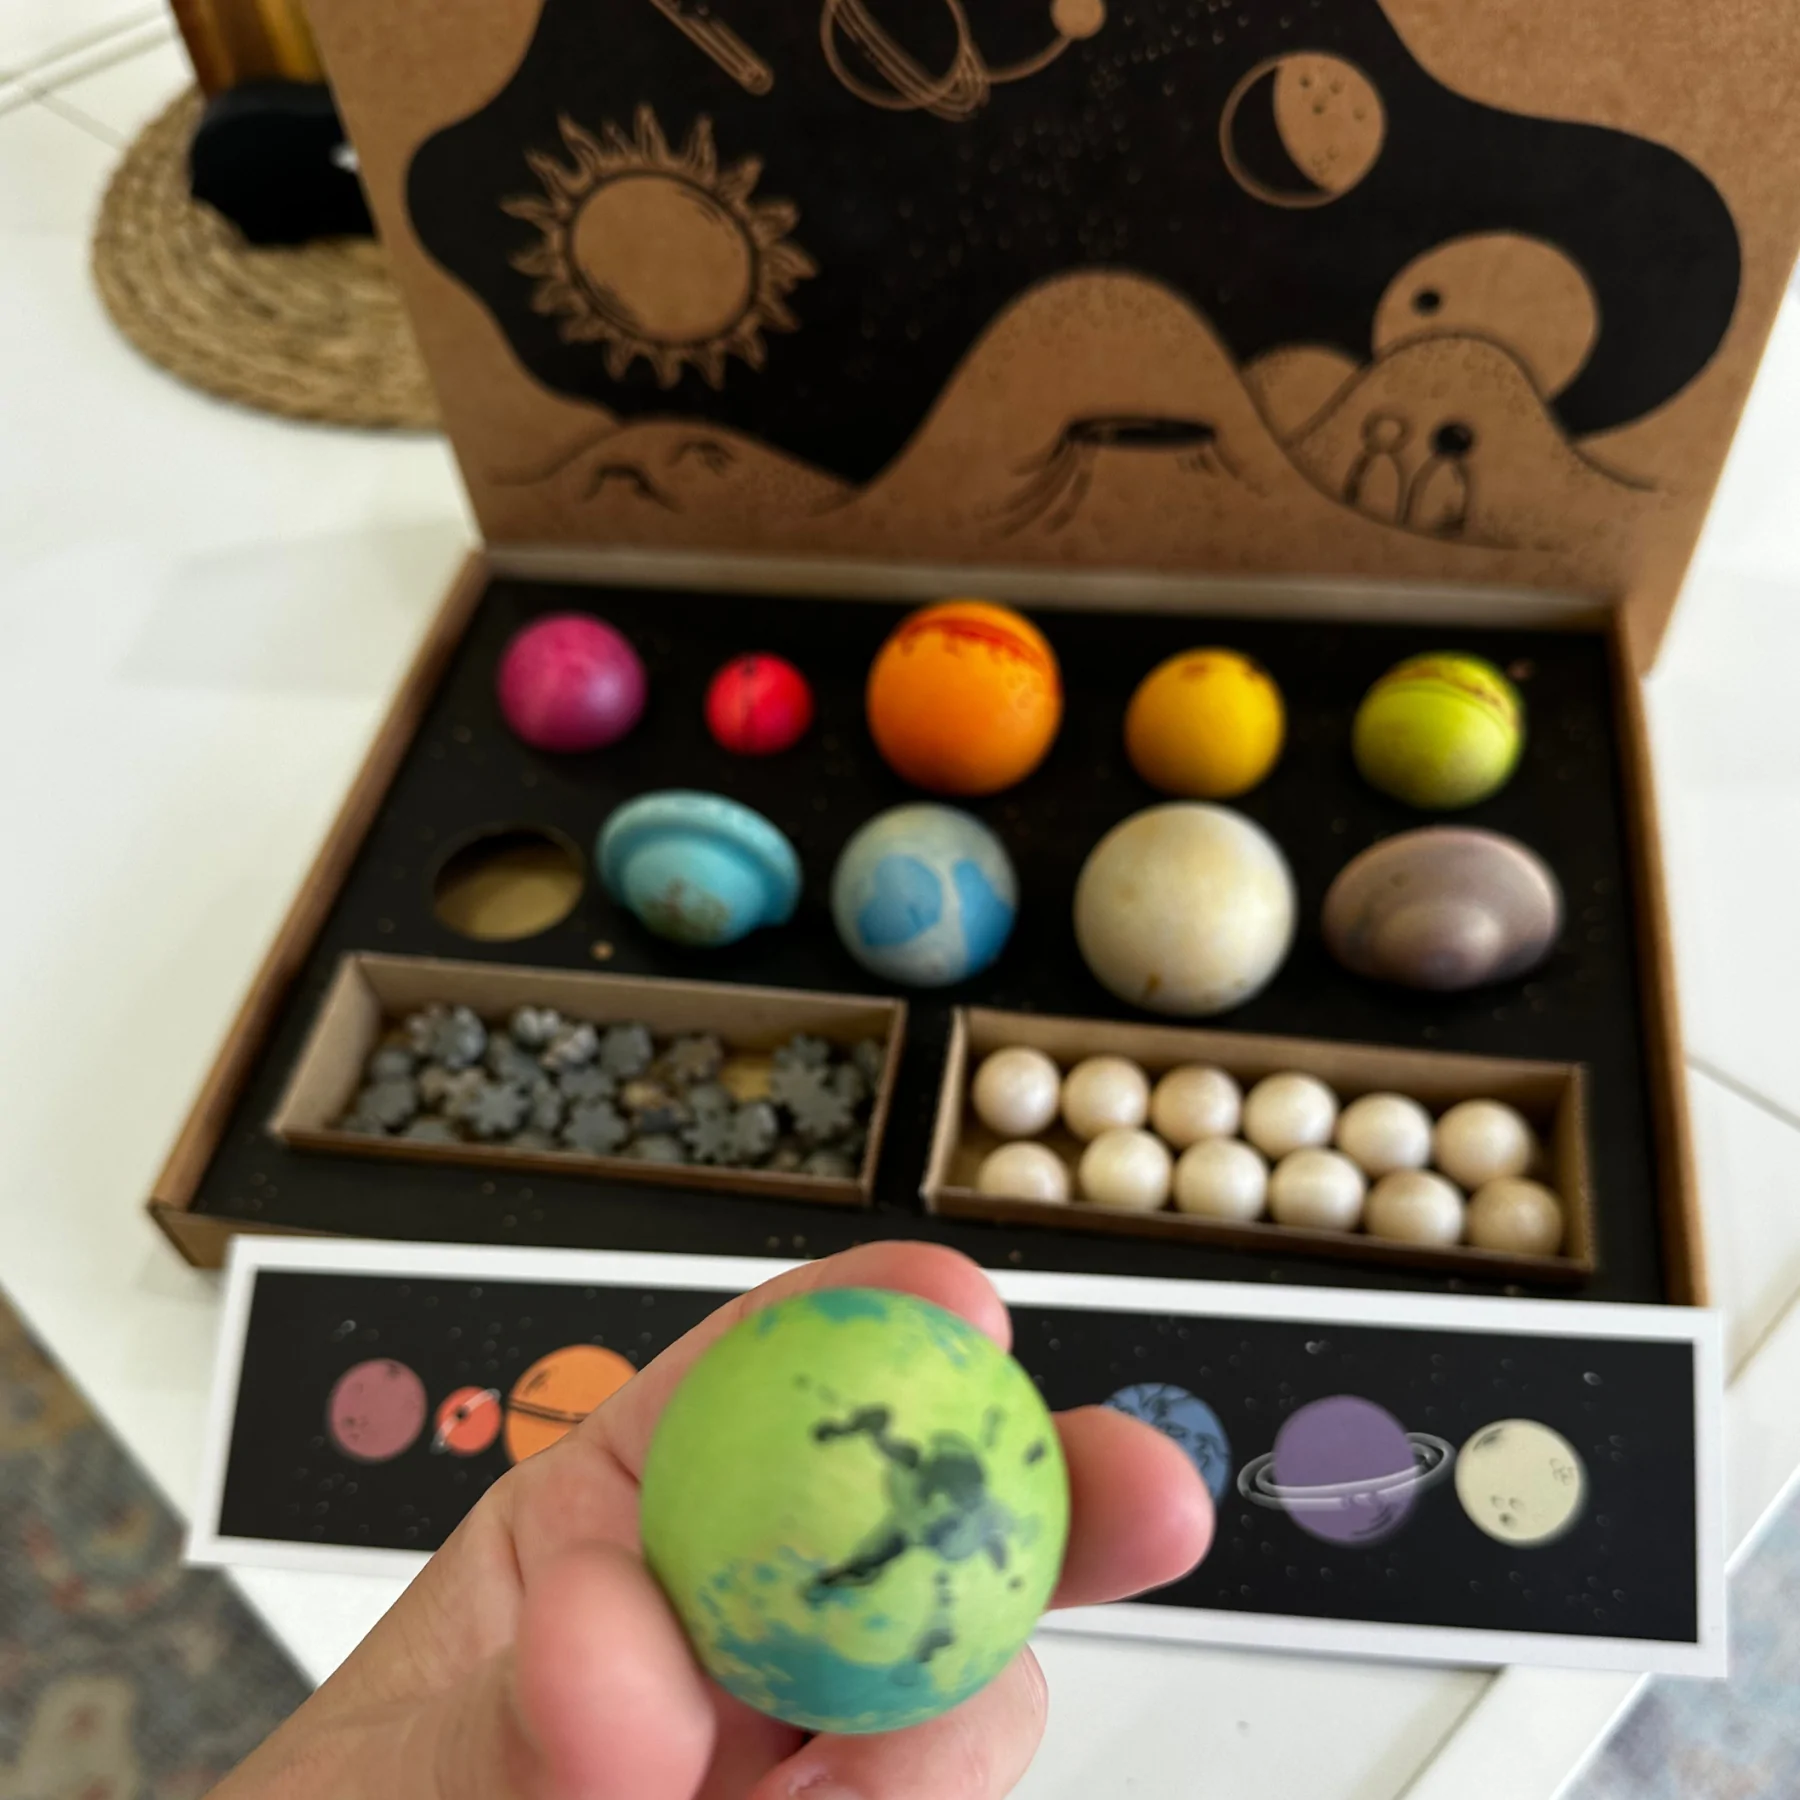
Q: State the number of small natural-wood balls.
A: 12